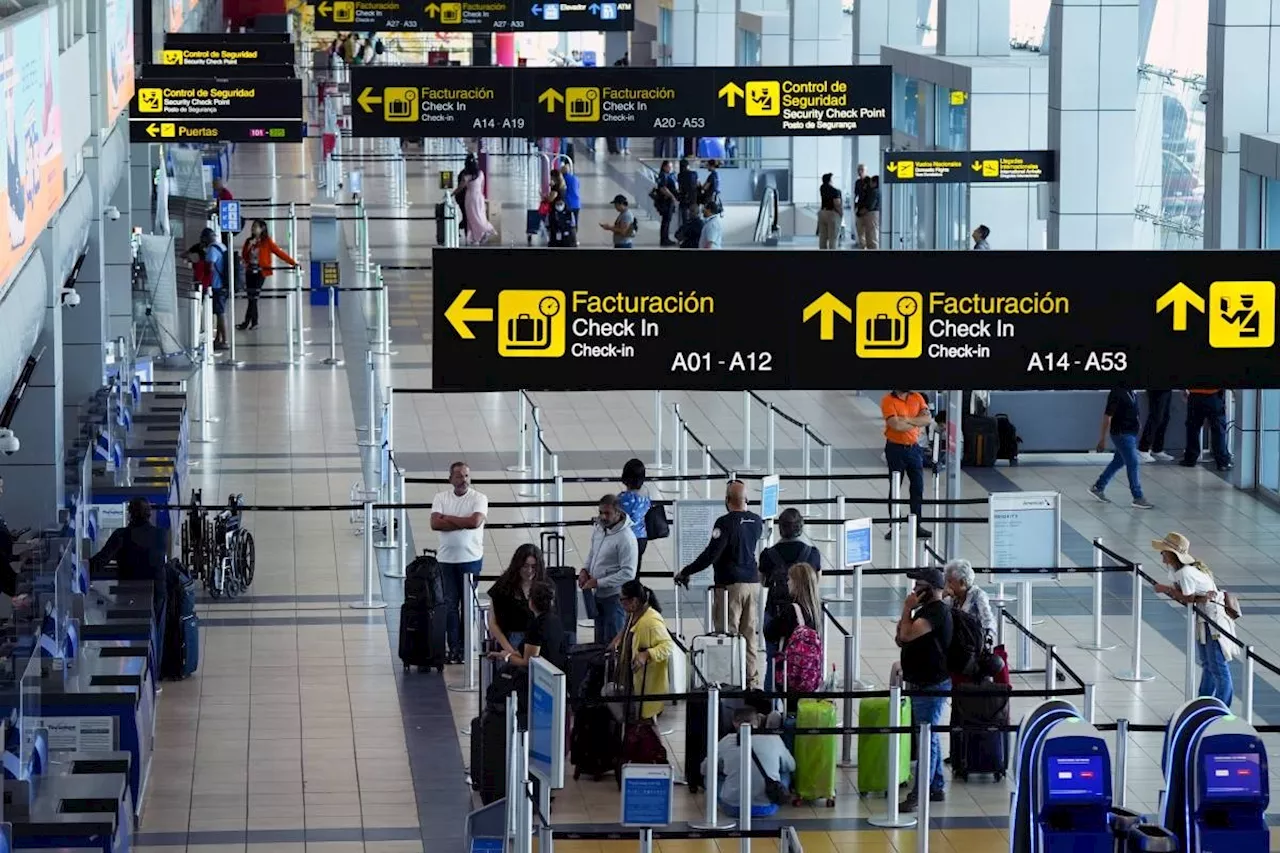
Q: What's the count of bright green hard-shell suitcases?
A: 2